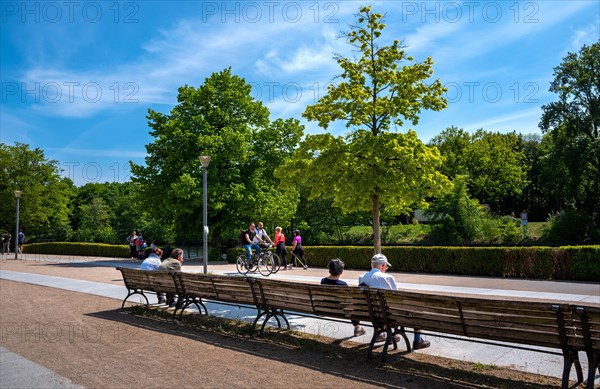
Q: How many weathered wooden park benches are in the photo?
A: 5